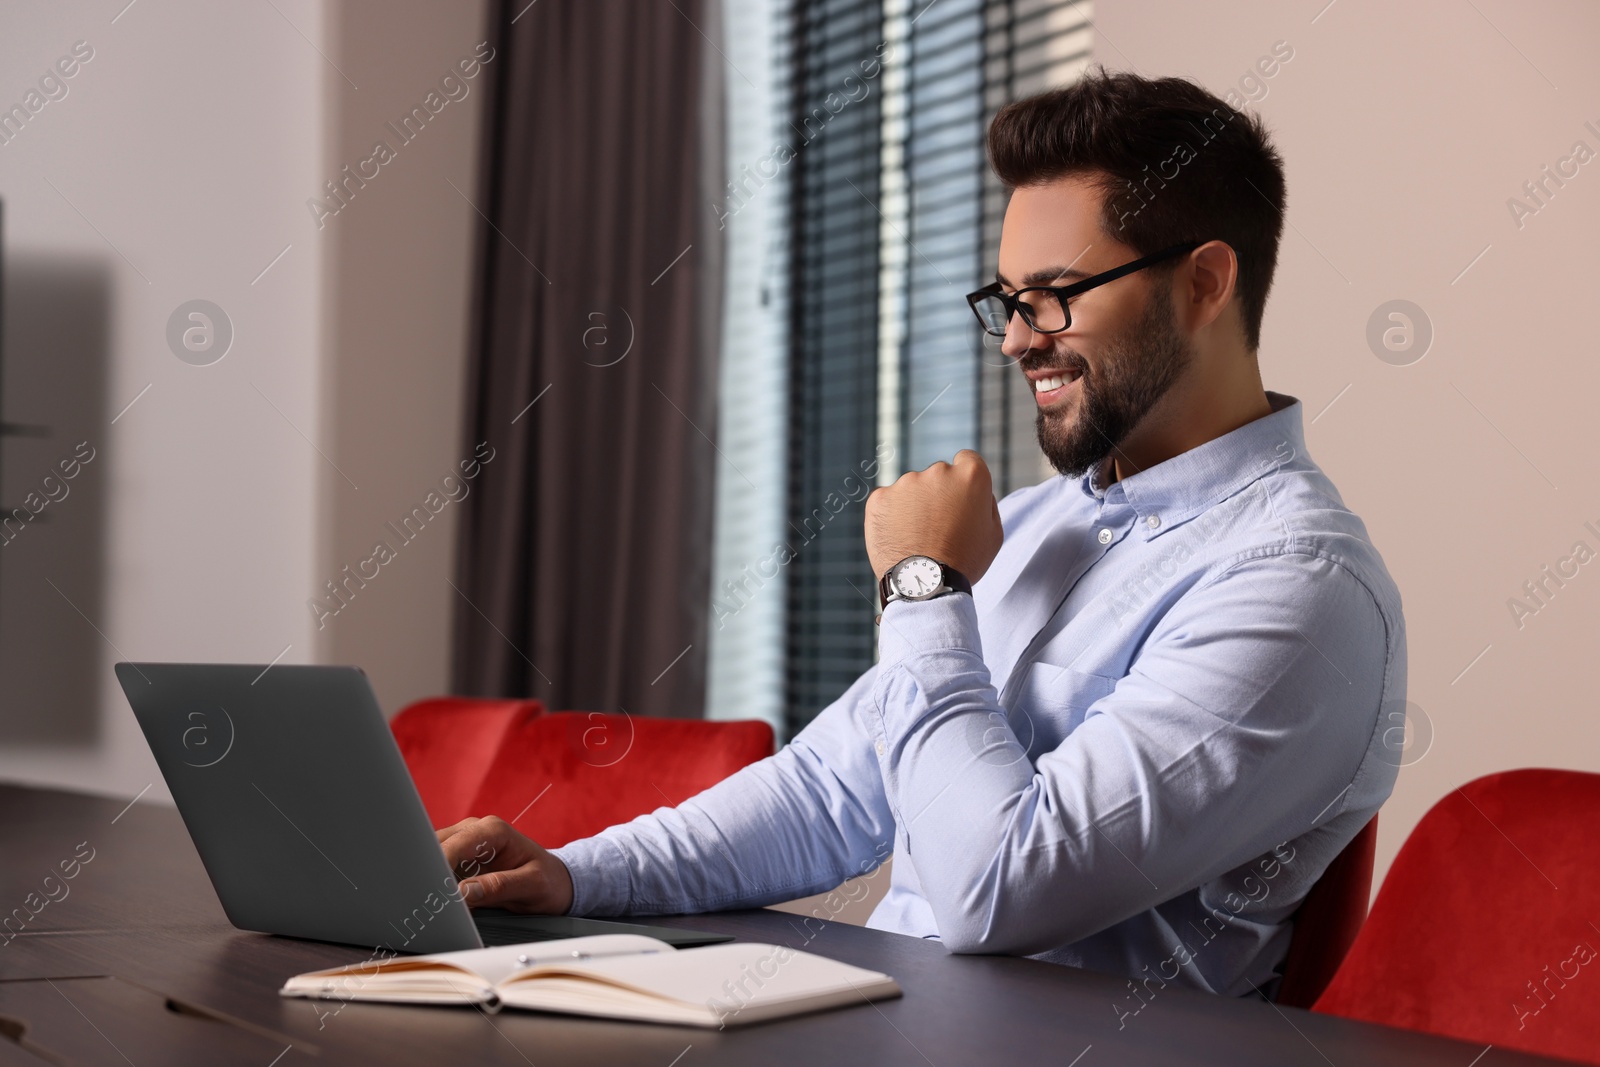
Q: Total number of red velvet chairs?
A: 4